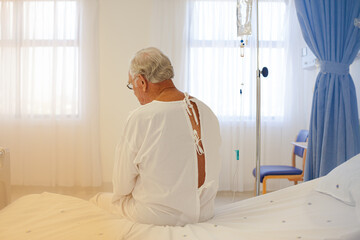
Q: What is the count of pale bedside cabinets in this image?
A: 1